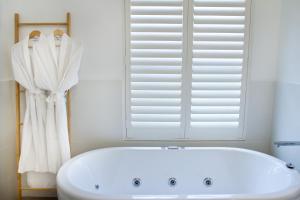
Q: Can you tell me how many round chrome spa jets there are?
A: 3